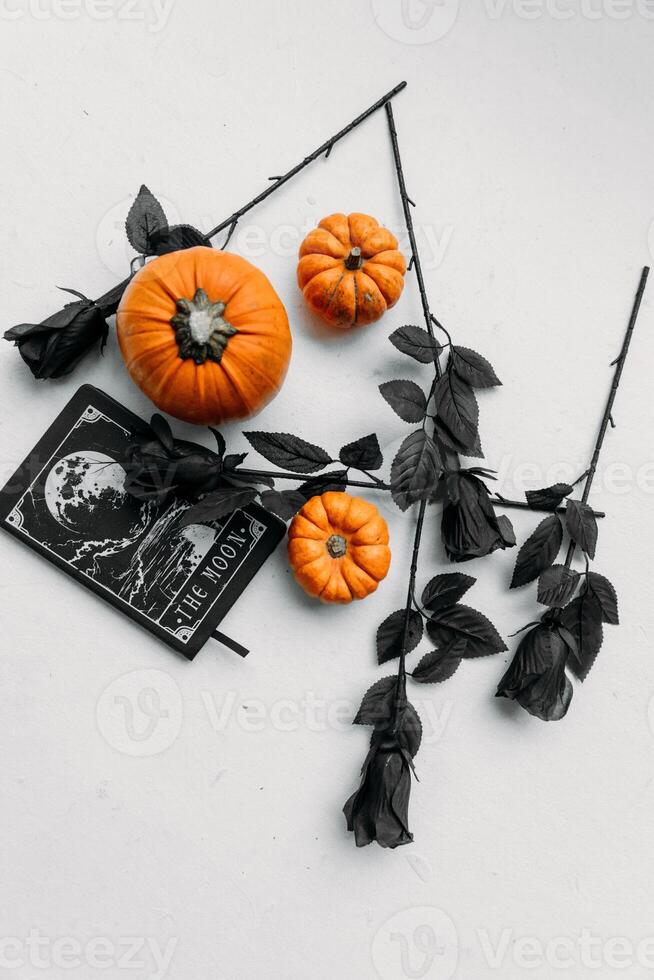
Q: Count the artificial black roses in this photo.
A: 5